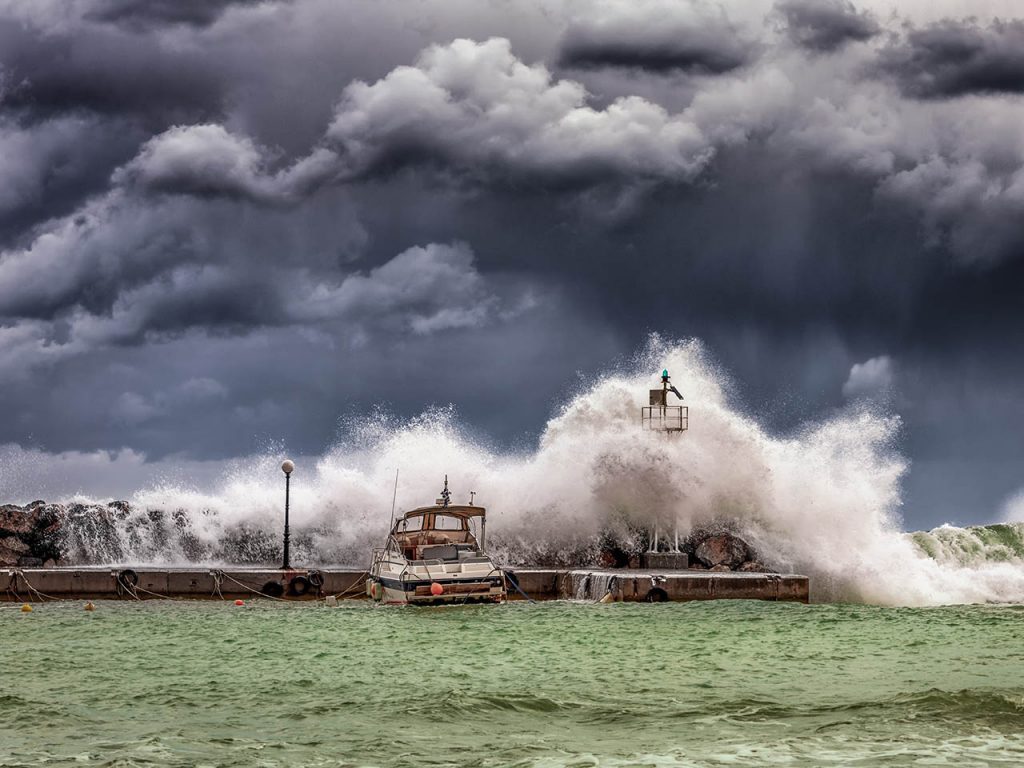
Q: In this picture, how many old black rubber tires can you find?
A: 6